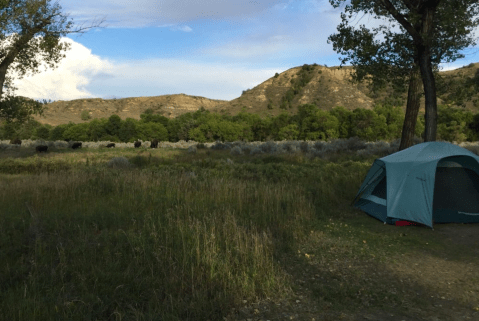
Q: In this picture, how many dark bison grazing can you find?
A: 6